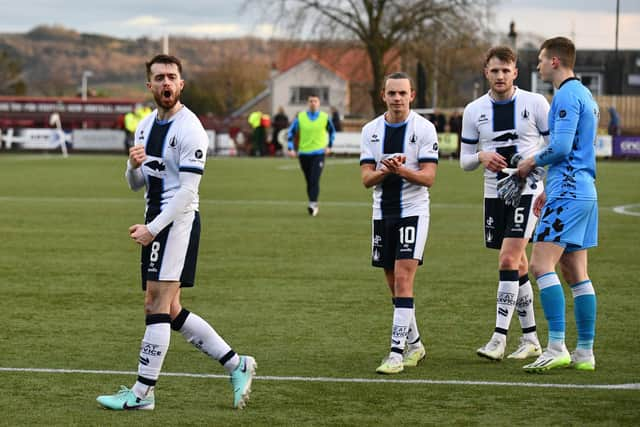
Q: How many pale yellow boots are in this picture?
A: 4